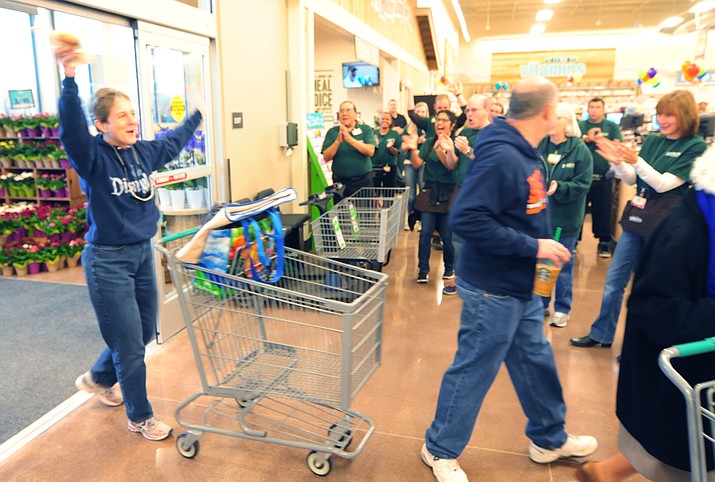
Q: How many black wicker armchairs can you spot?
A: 0